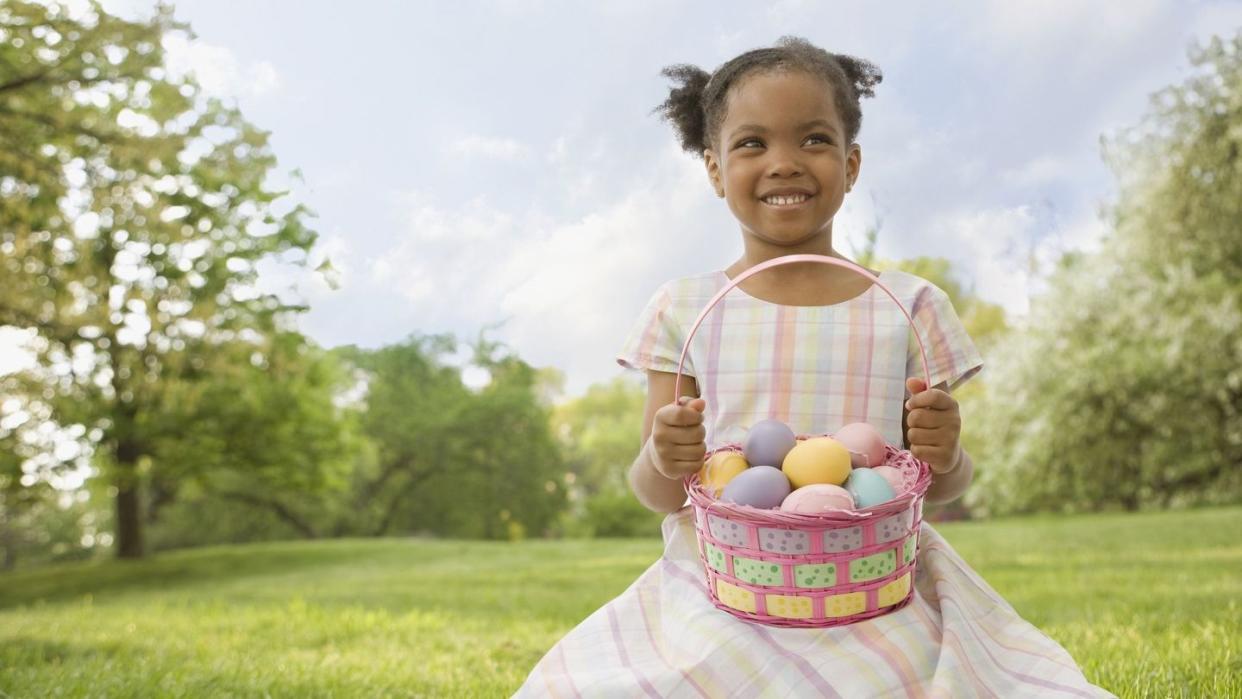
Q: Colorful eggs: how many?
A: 8